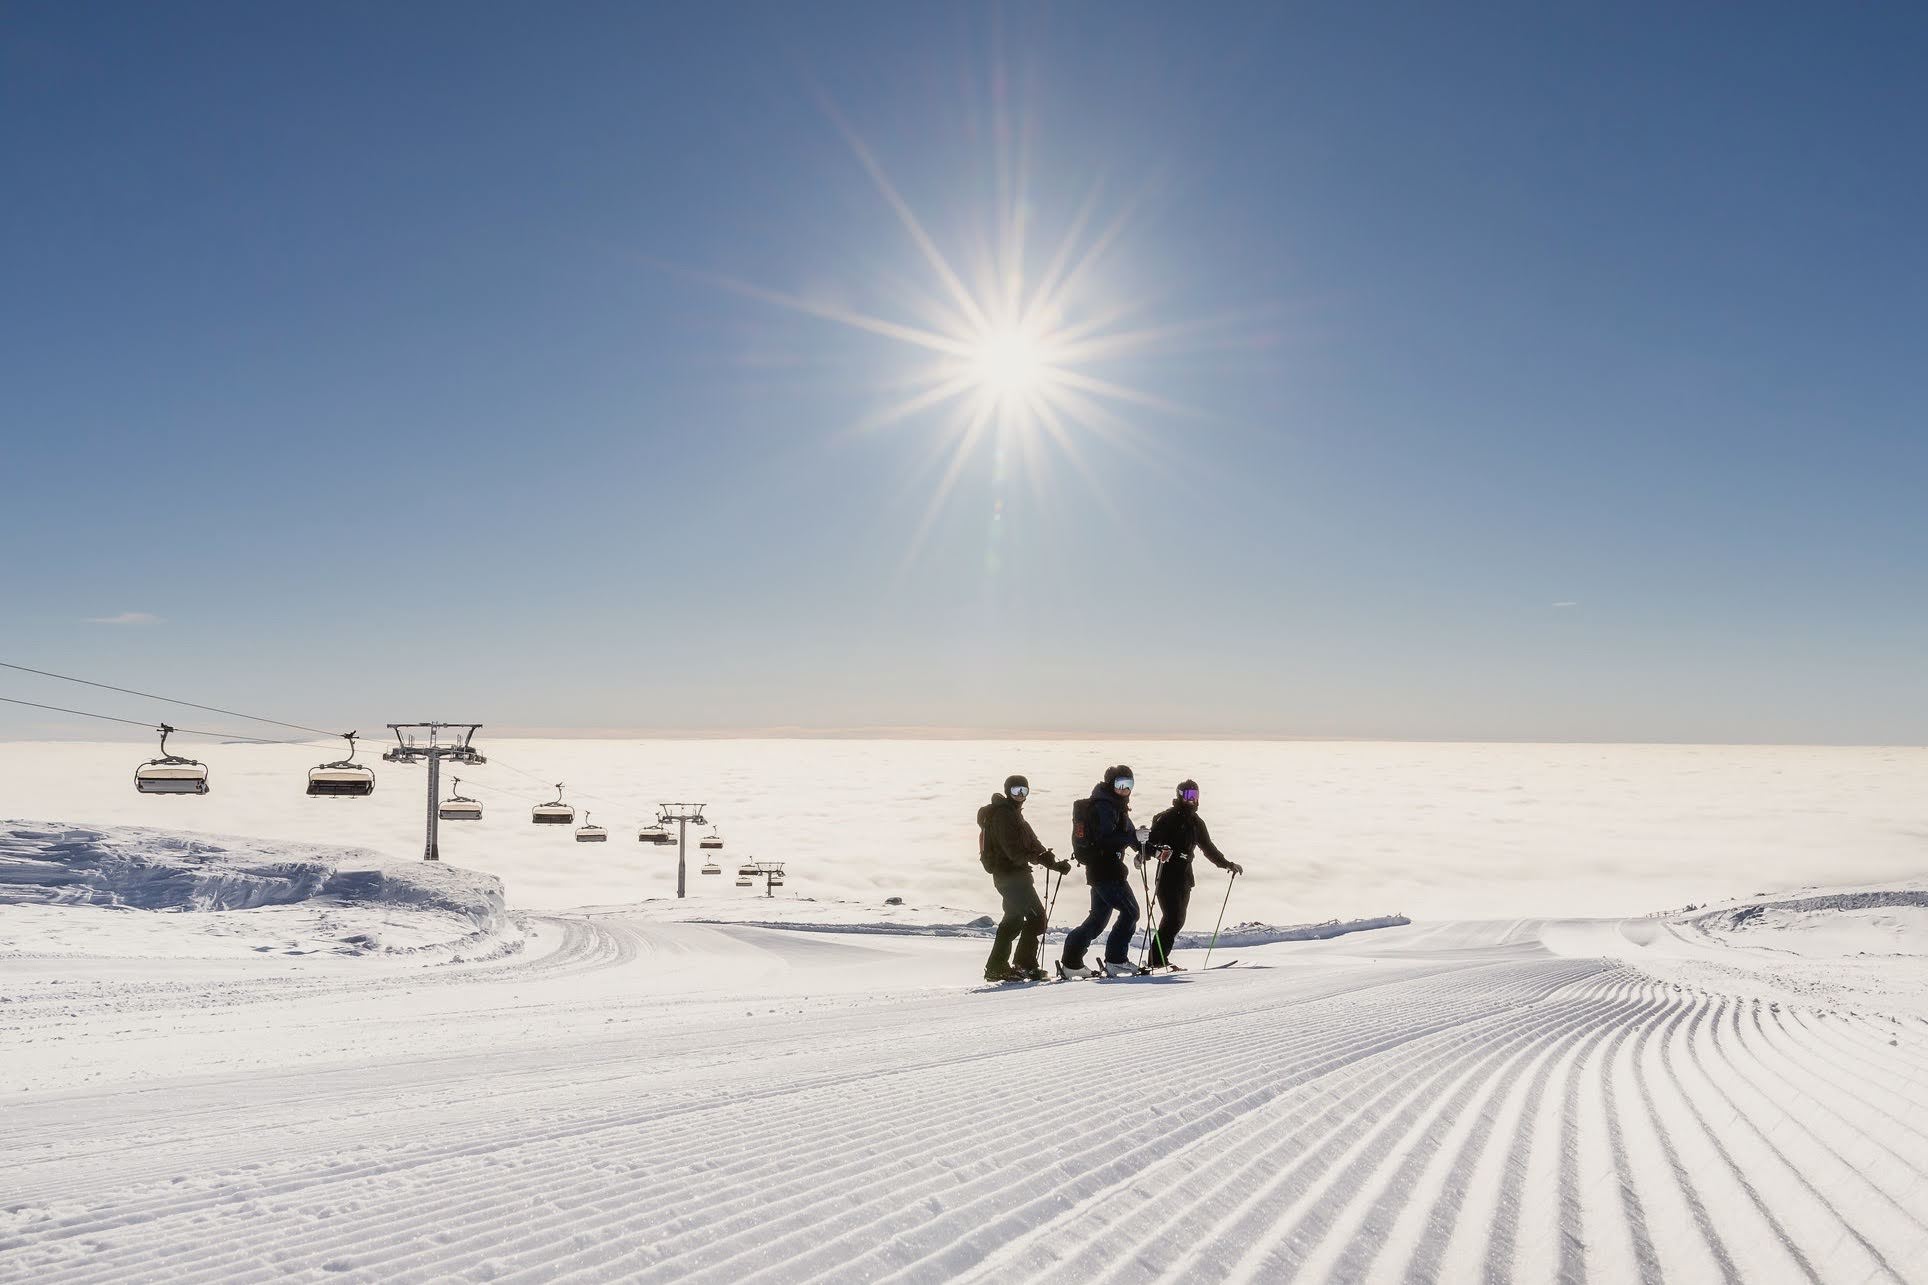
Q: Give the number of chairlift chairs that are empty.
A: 12